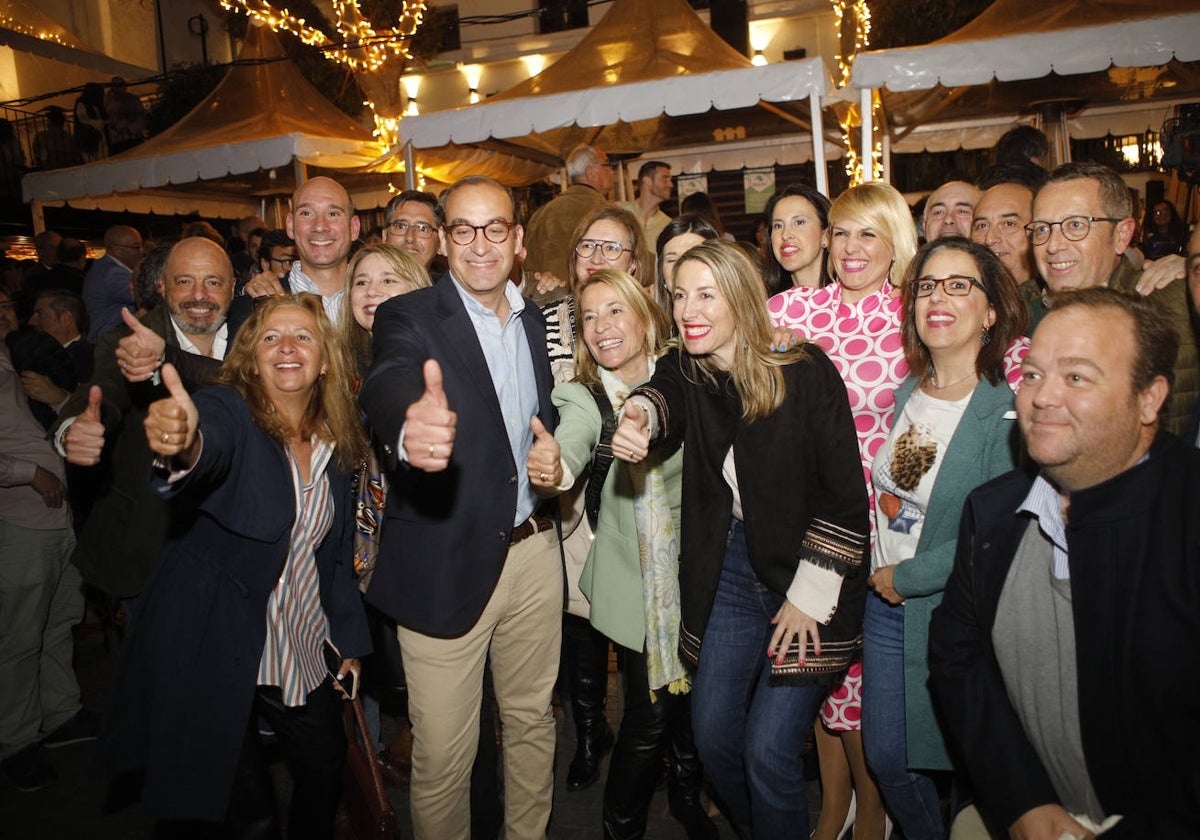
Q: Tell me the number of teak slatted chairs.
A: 0